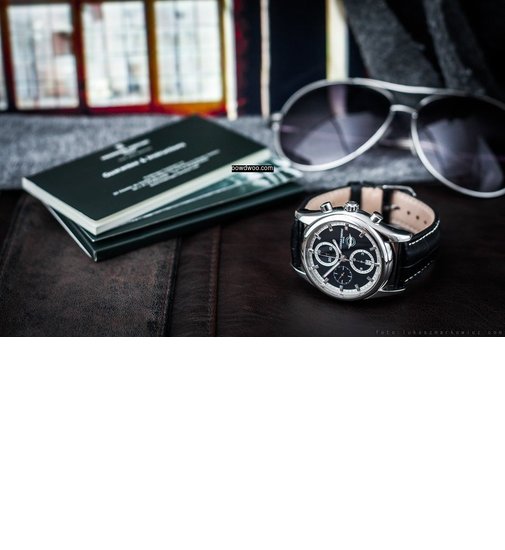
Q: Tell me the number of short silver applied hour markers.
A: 12